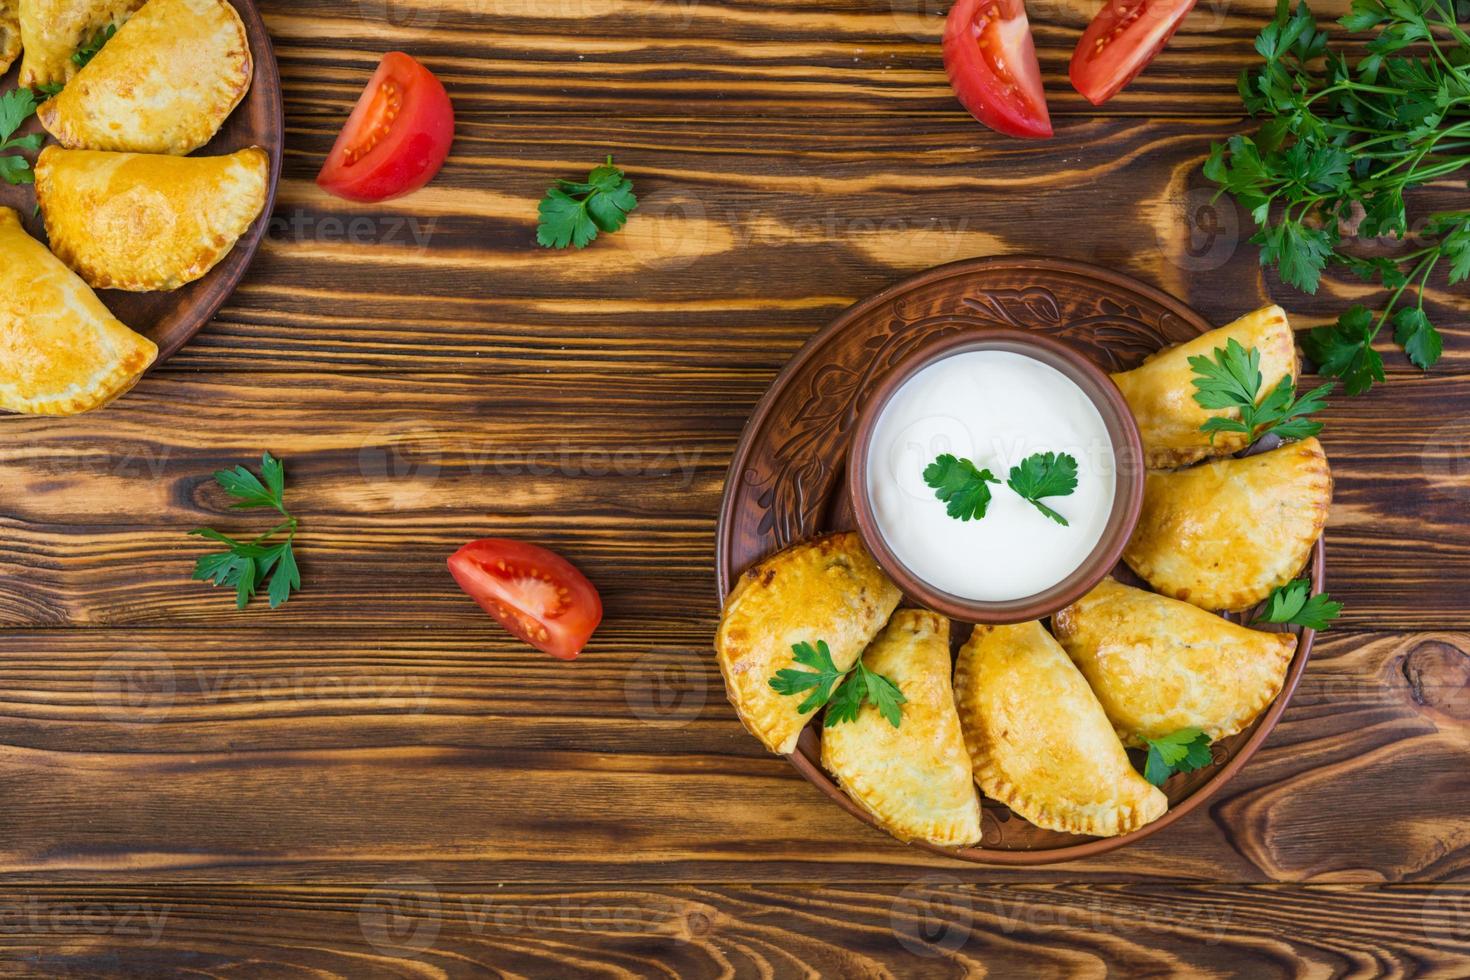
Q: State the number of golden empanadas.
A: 11